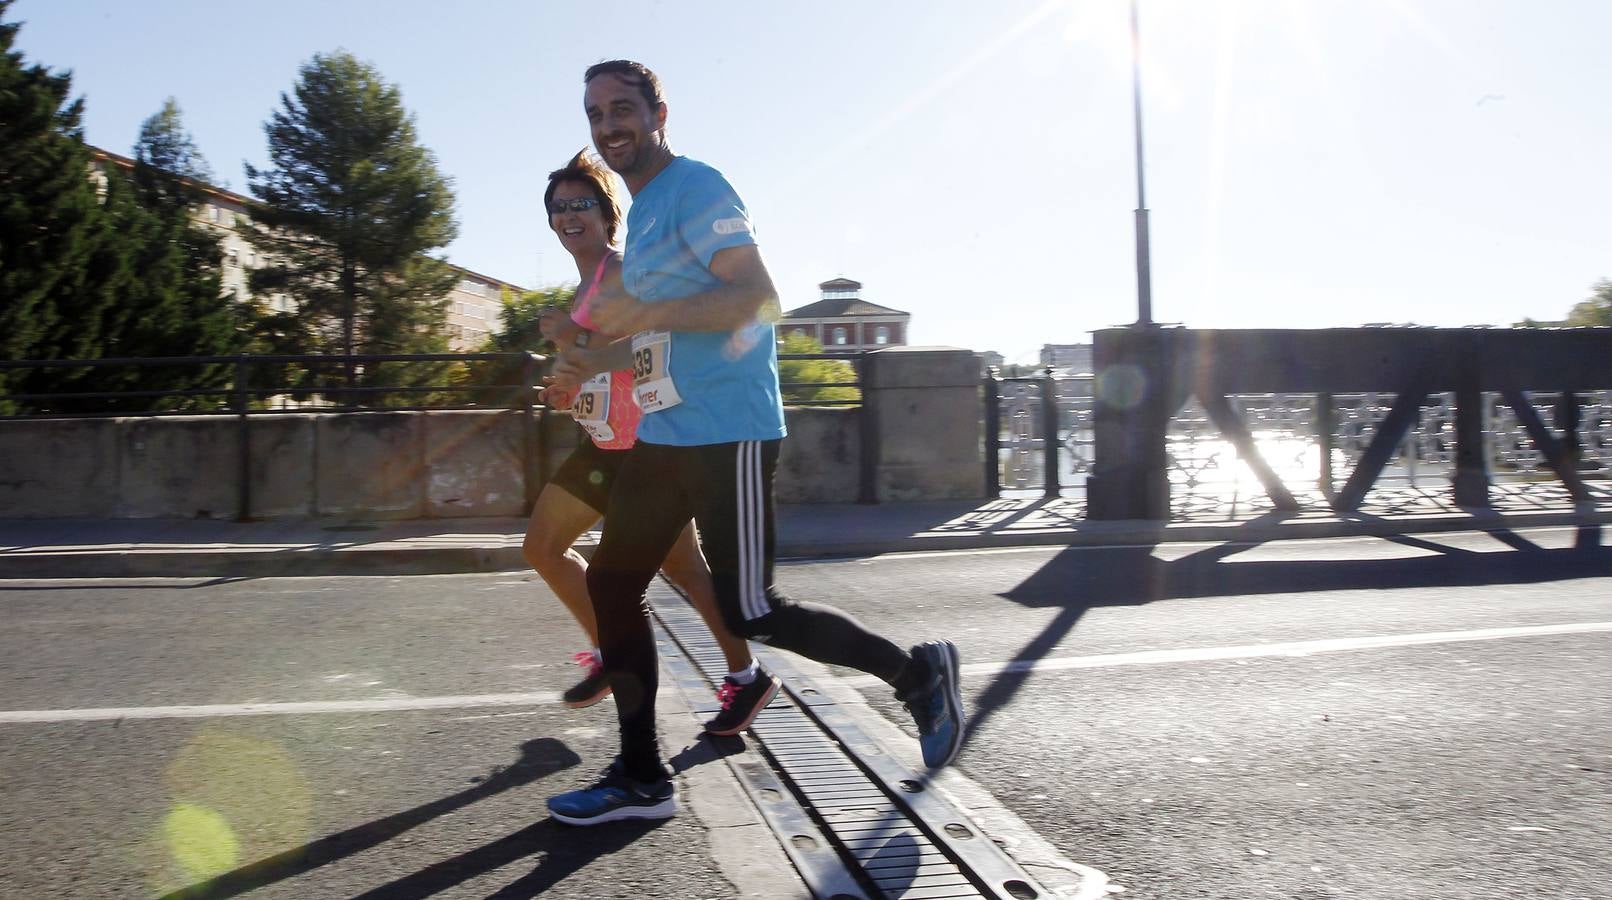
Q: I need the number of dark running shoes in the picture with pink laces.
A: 2